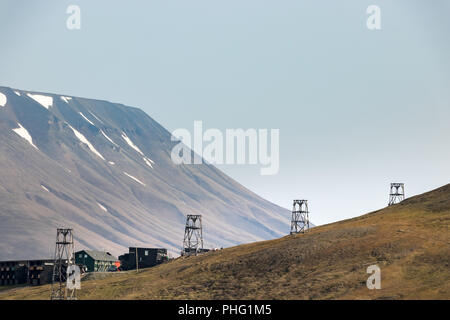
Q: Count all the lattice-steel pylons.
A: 4